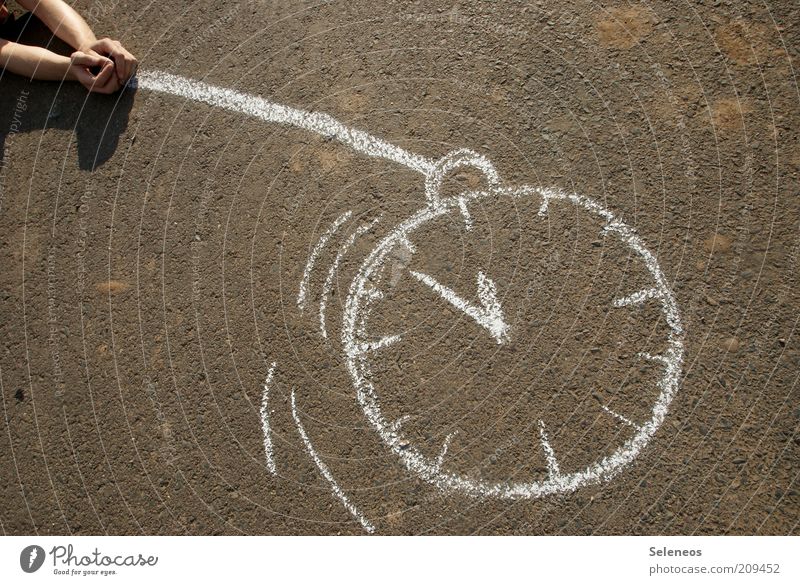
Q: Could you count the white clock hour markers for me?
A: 12